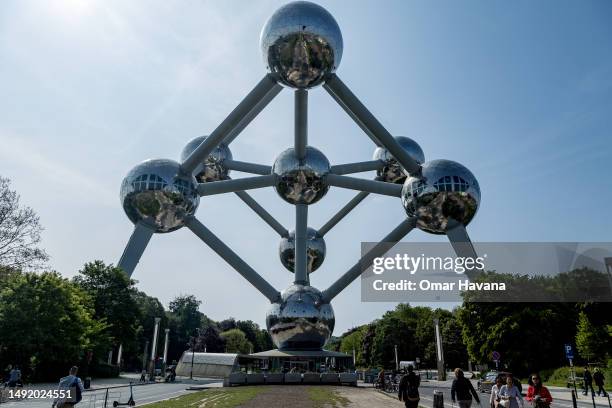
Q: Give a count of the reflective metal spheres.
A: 8